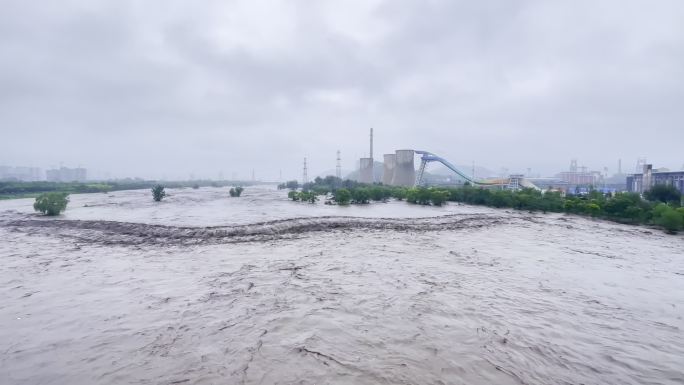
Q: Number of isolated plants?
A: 3